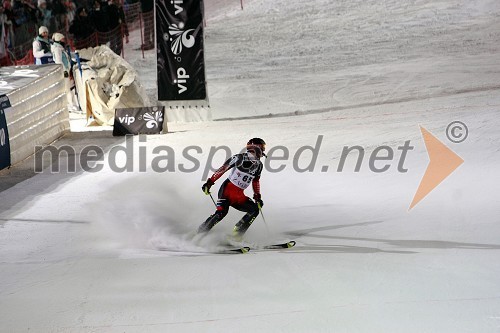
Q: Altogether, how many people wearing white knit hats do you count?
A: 2